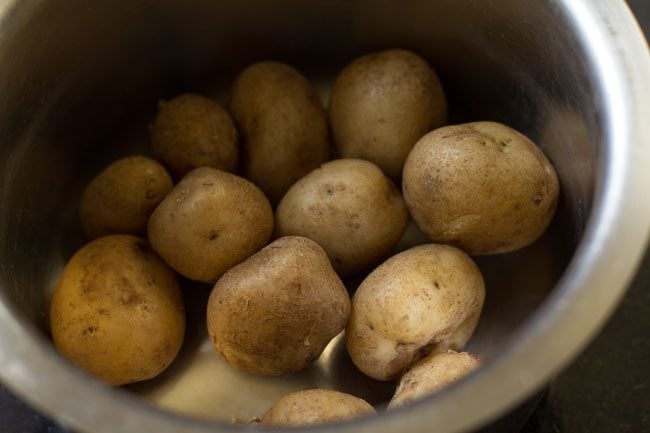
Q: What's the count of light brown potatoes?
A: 12